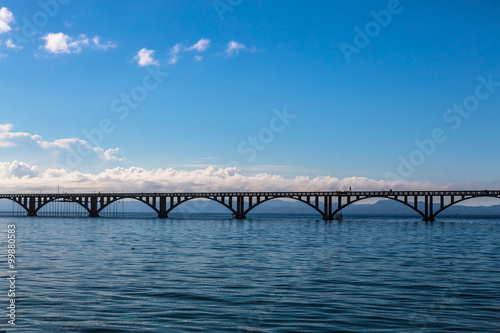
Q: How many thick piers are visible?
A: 6